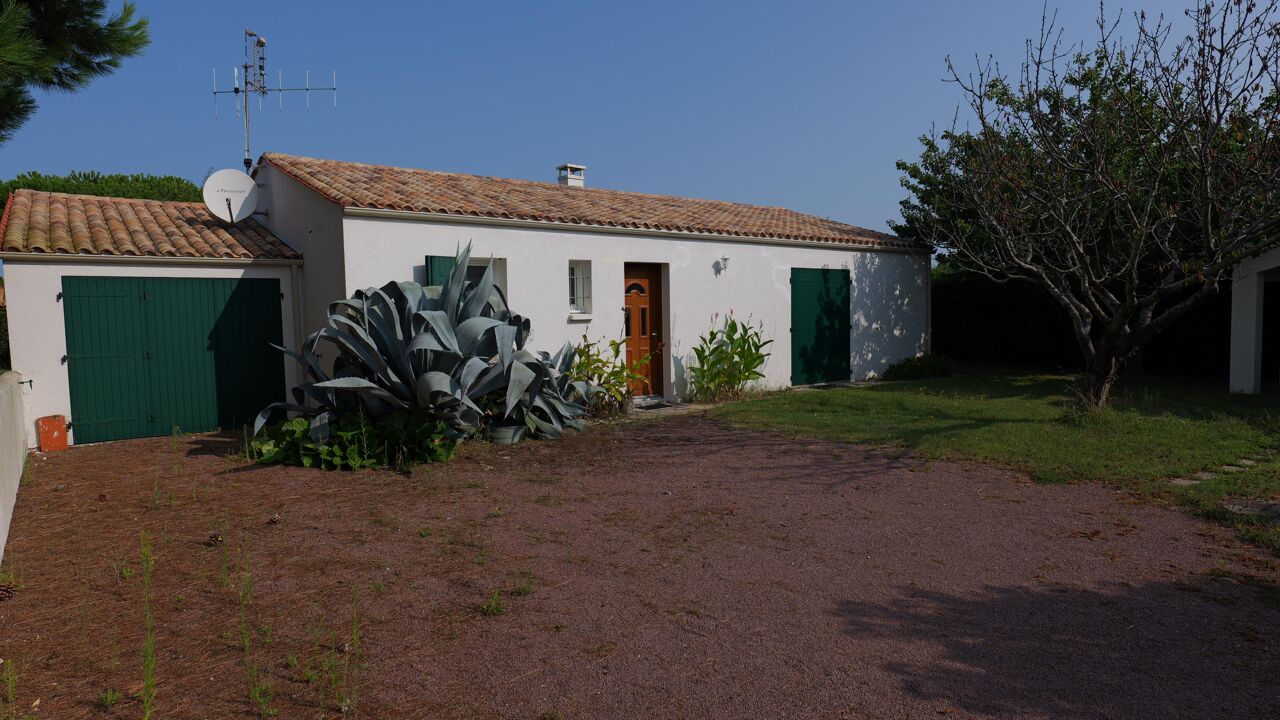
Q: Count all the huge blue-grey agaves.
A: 1